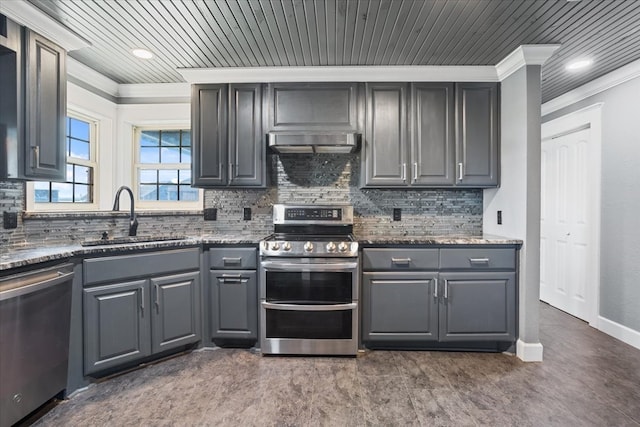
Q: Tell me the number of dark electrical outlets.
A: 5